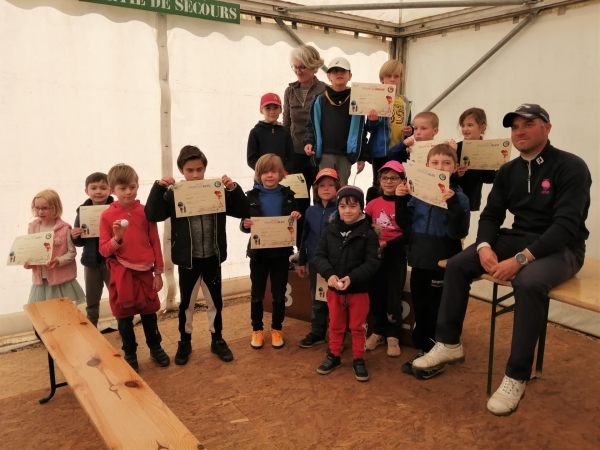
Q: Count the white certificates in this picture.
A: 10